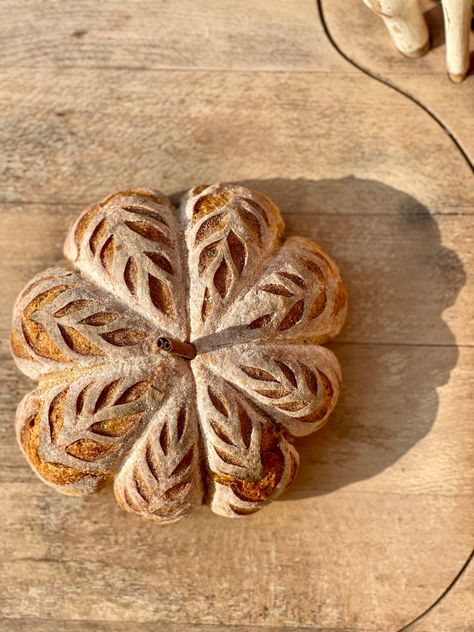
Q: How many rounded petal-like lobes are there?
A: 8